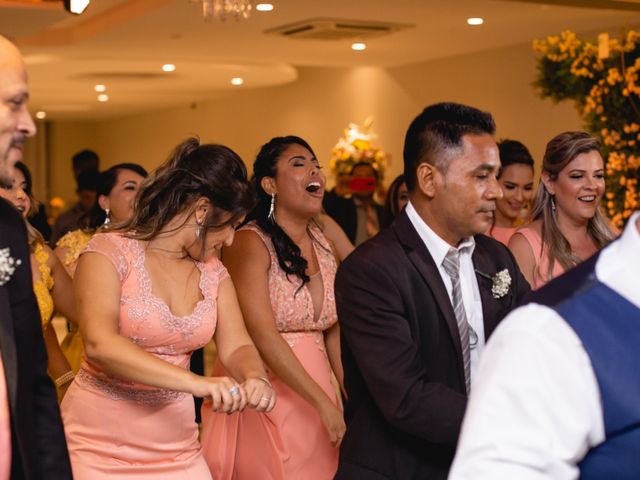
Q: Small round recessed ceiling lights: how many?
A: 8